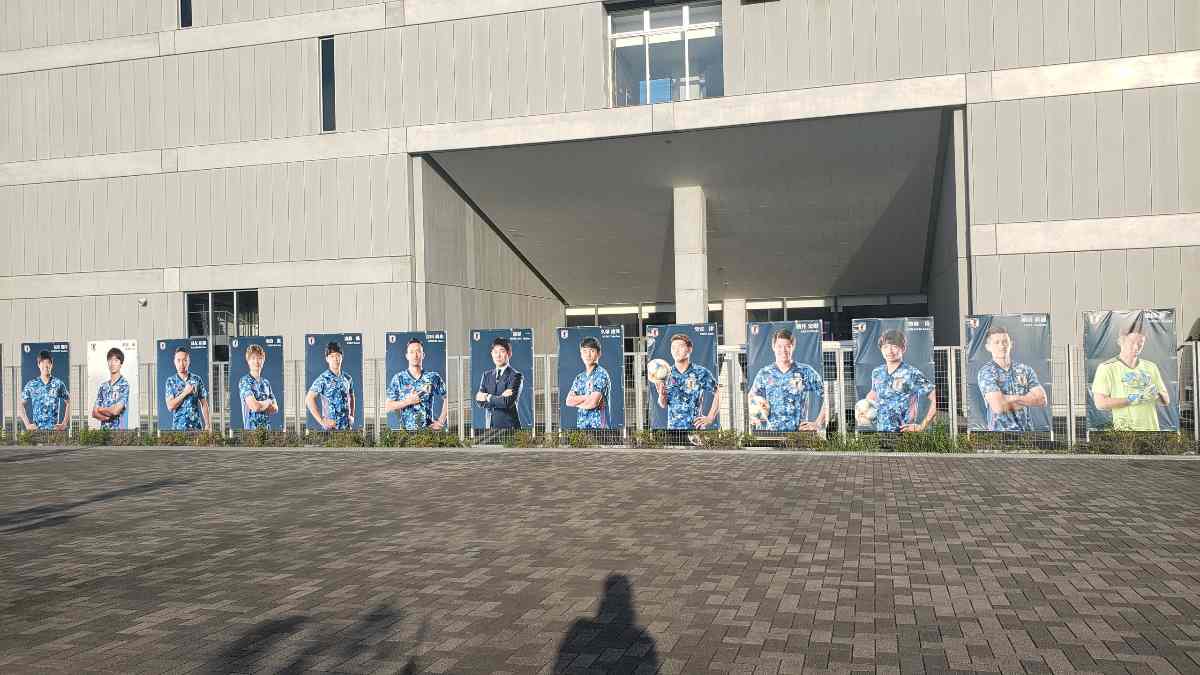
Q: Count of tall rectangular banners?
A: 13